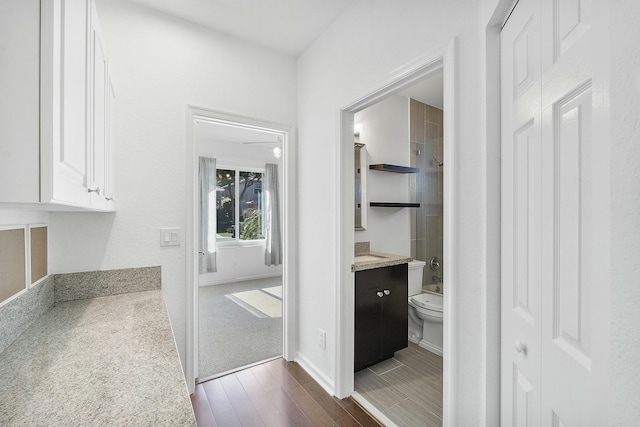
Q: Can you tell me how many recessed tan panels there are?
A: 2